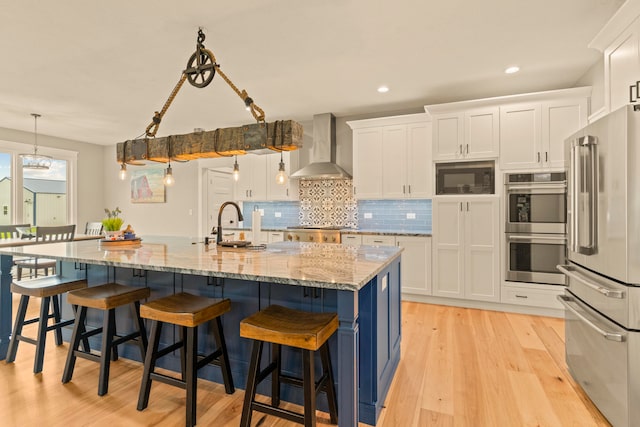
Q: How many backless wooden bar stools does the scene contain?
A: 4